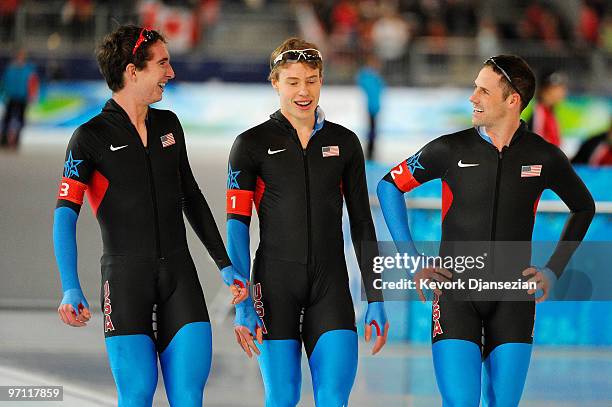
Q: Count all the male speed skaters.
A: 3